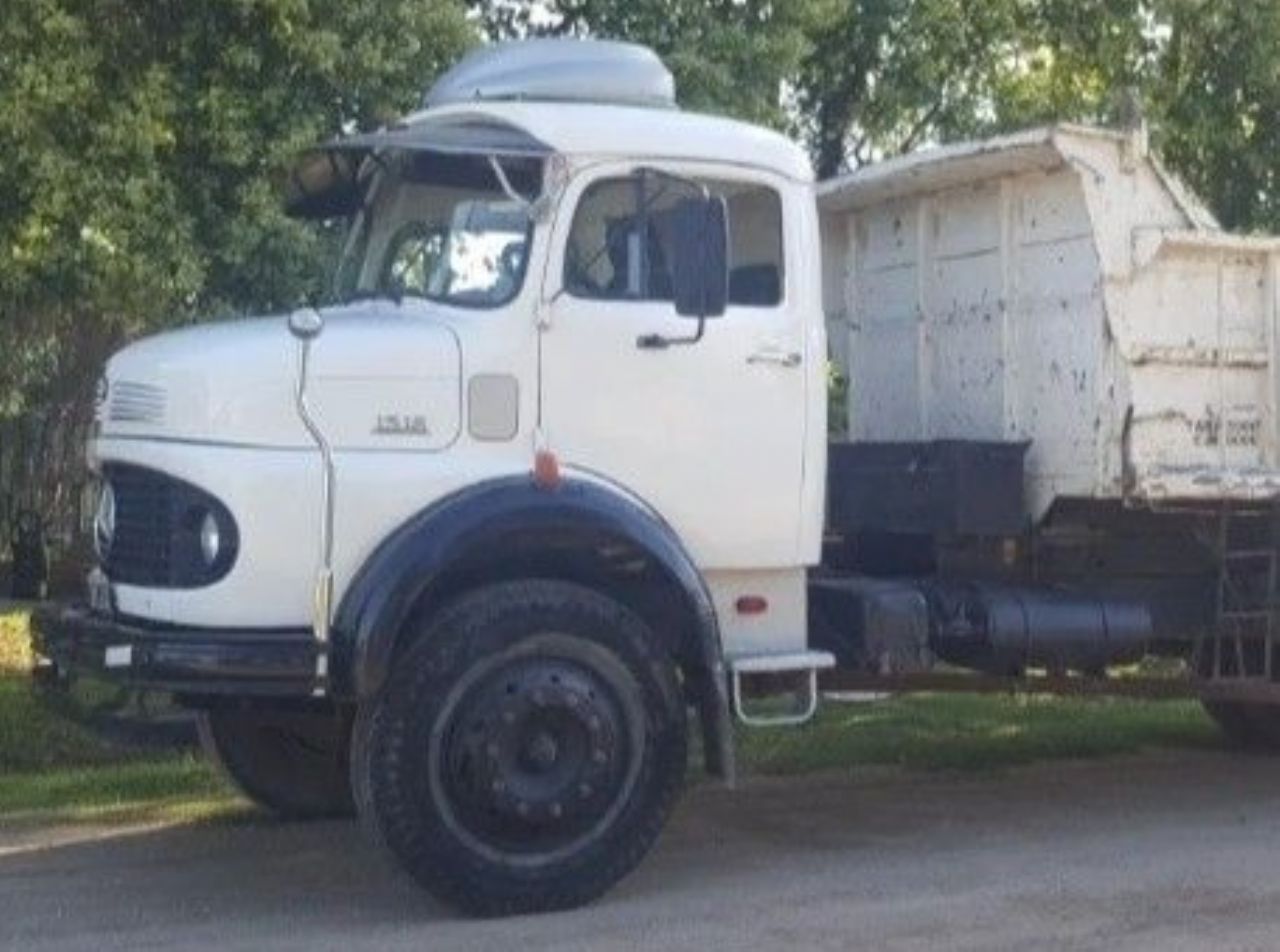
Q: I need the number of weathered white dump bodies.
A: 1